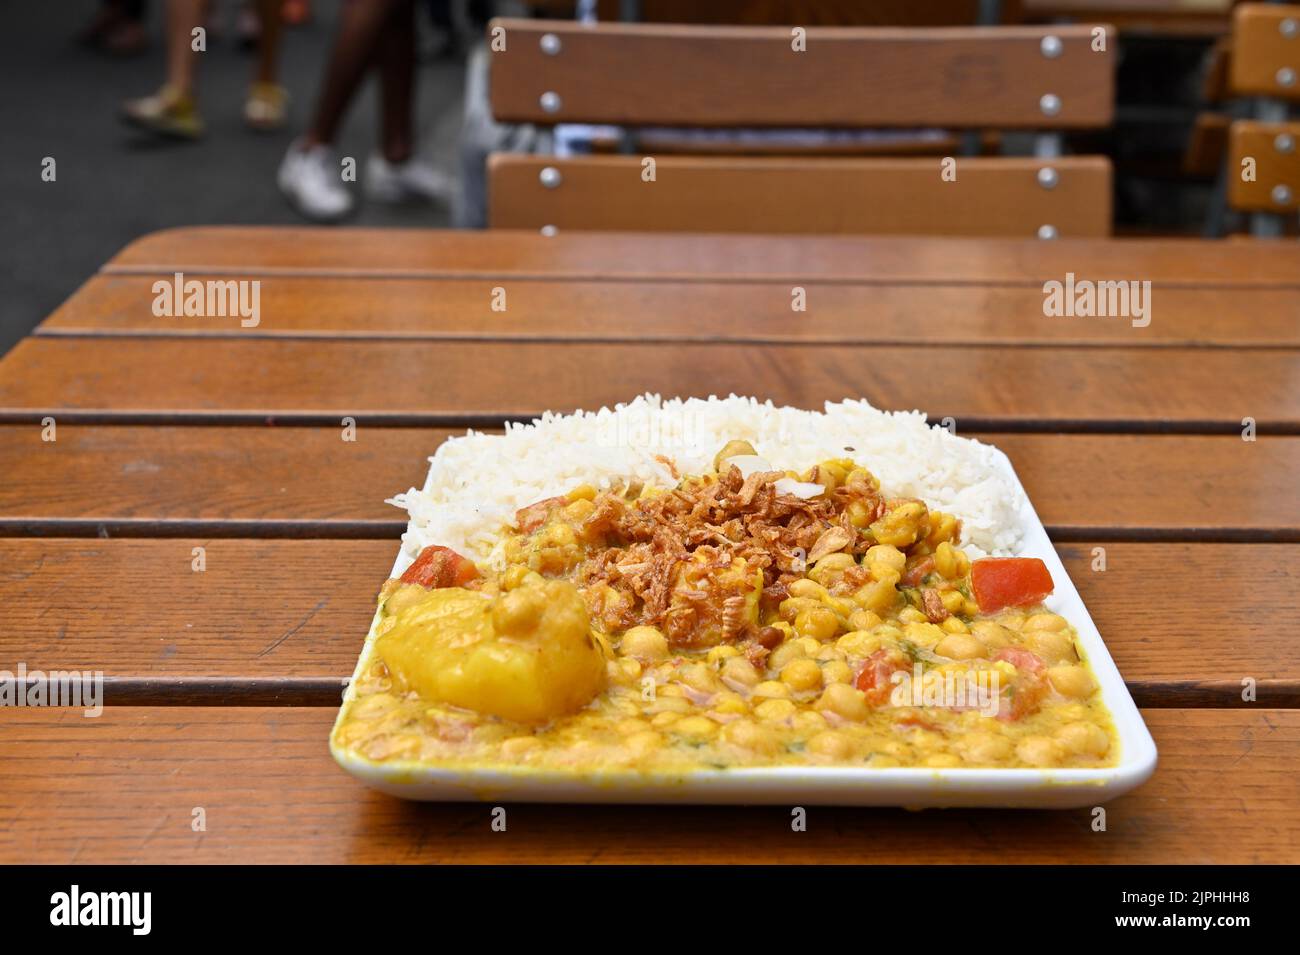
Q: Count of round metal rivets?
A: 12